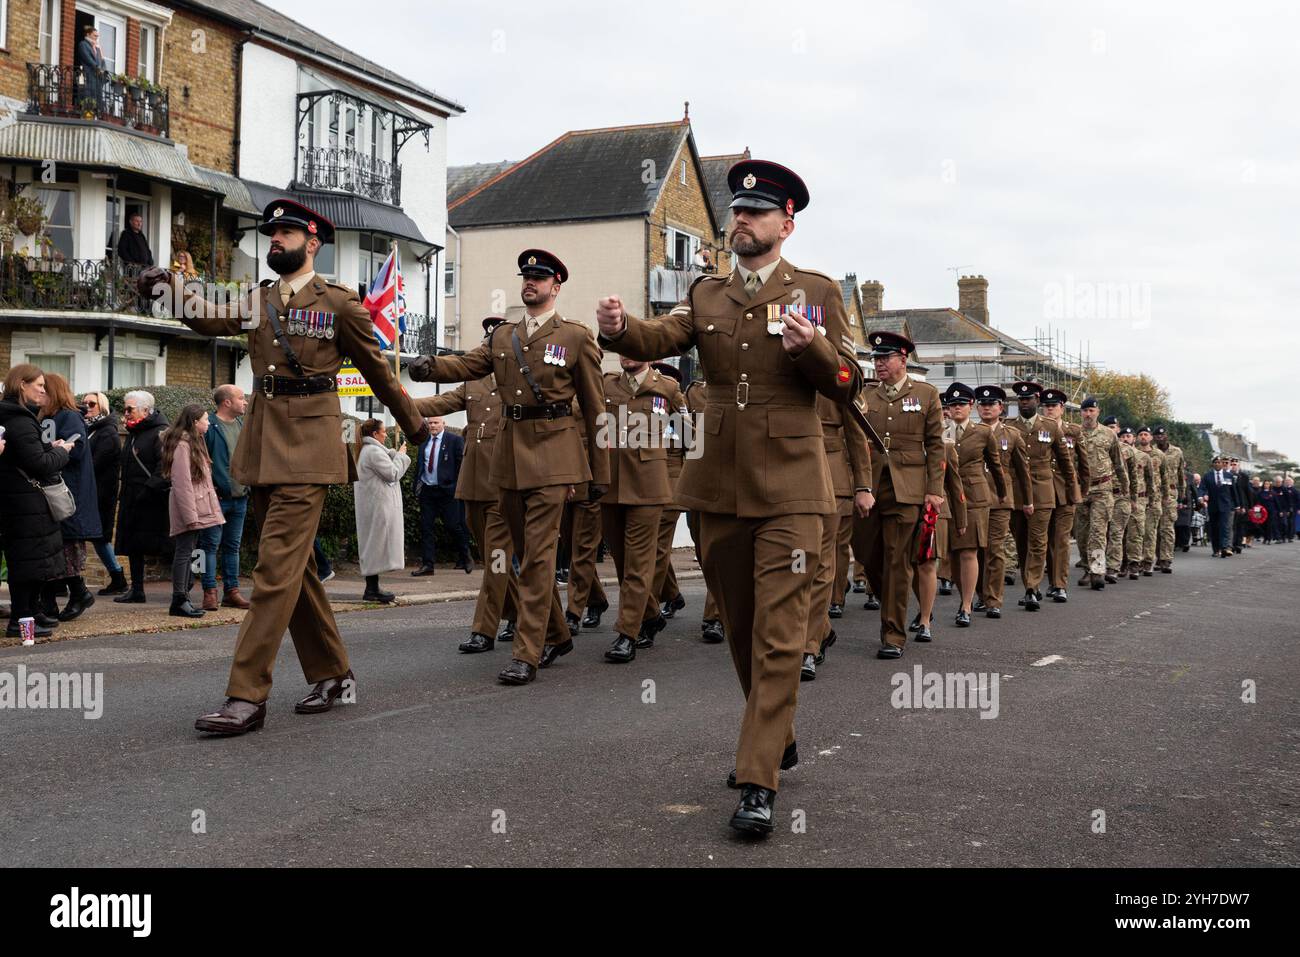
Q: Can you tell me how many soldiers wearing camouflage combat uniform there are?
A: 5